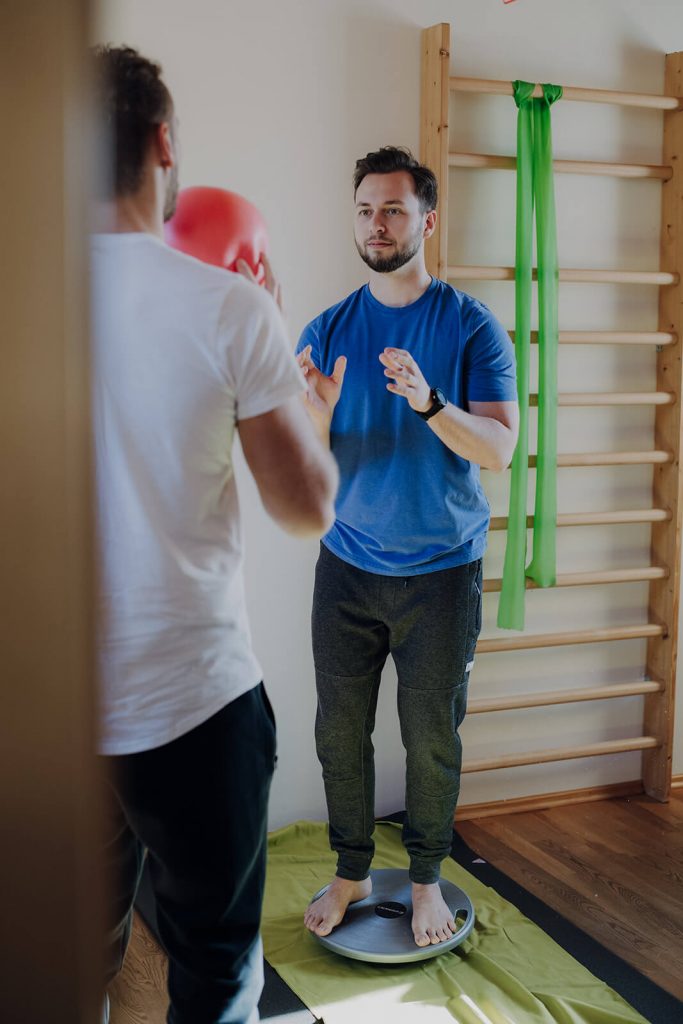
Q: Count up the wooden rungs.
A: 11